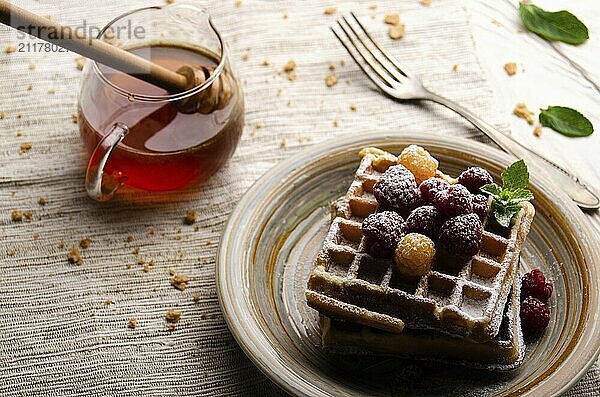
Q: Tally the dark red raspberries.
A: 10